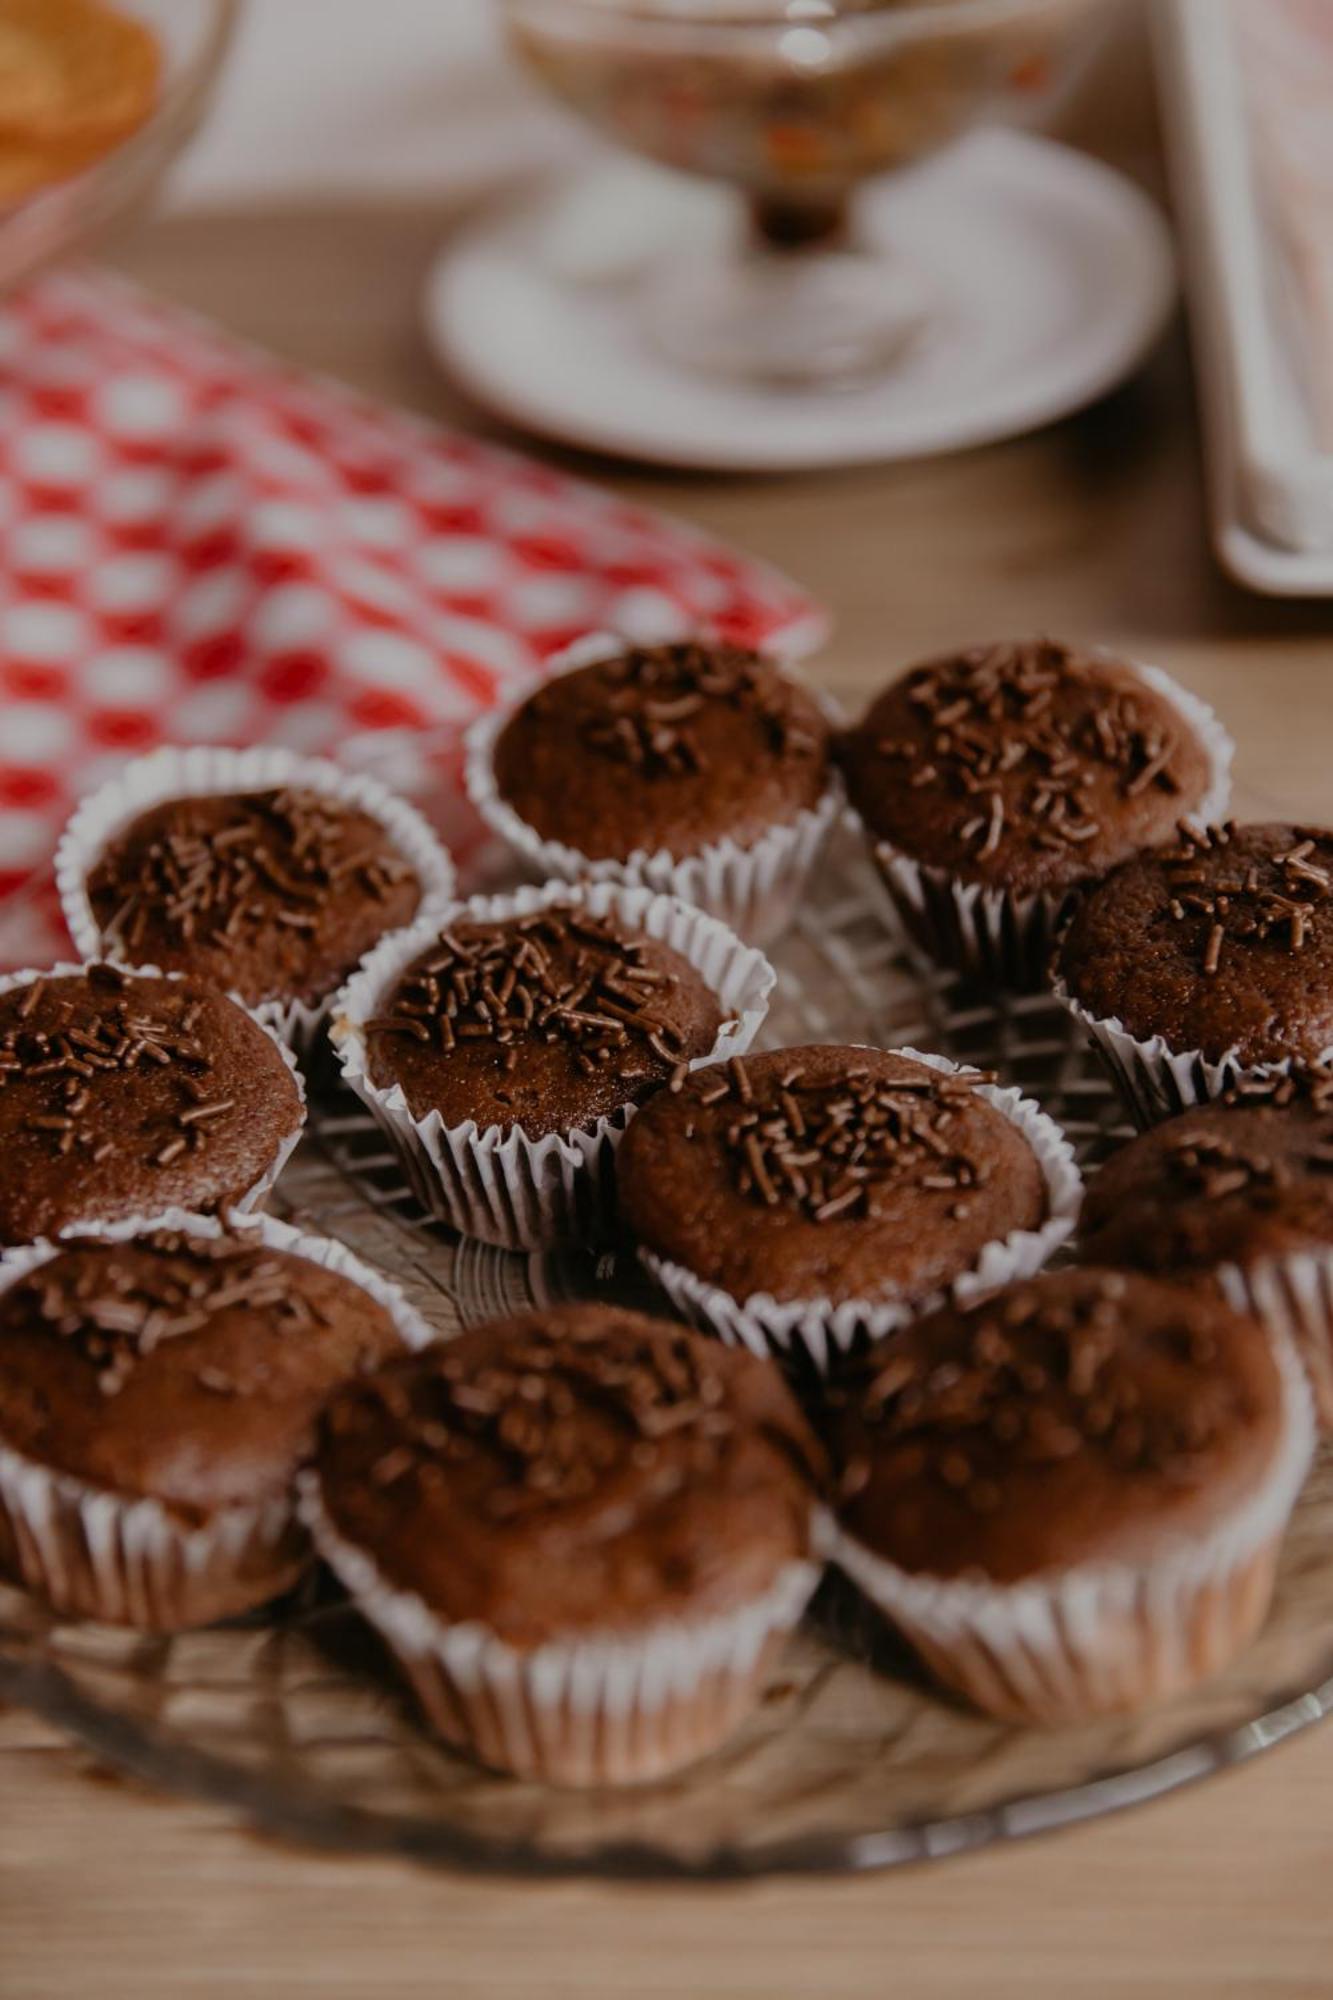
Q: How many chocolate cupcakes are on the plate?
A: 11